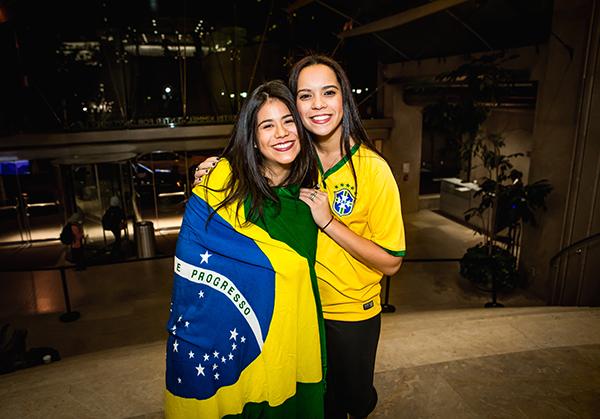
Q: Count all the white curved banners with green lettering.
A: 1